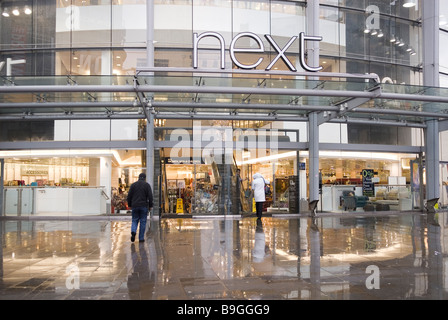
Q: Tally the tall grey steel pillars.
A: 3